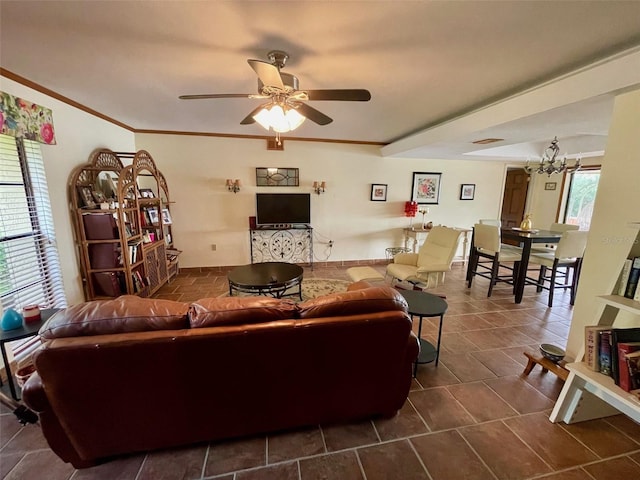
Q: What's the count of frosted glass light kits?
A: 1